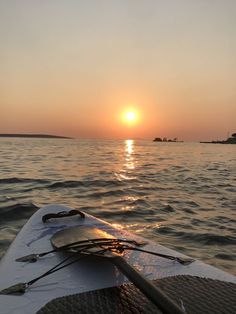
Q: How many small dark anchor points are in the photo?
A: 4